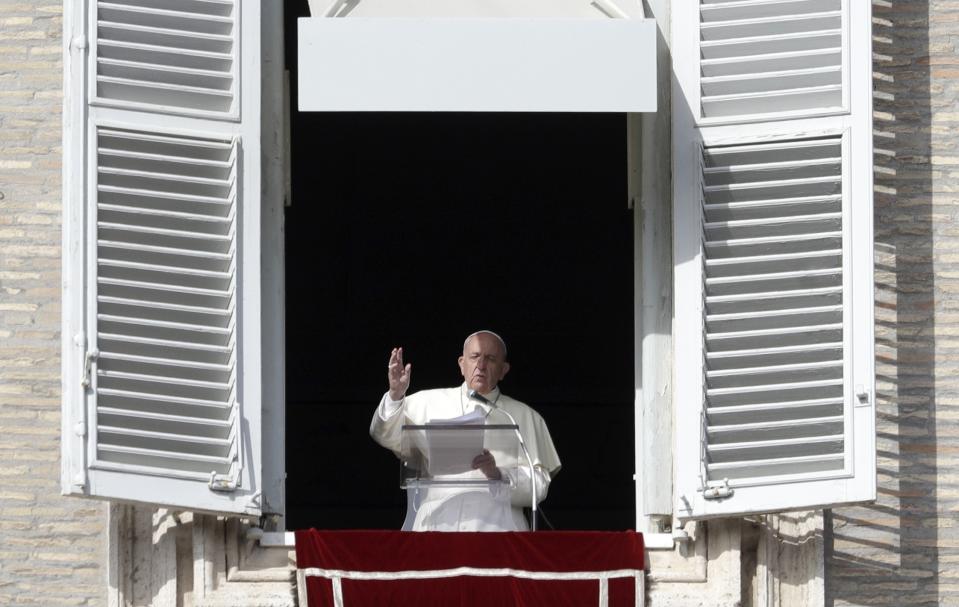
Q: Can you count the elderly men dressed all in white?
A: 1